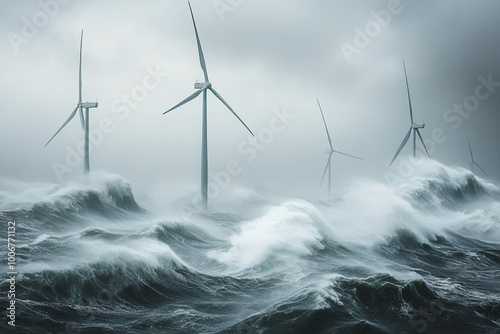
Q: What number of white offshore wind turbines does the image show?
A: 5